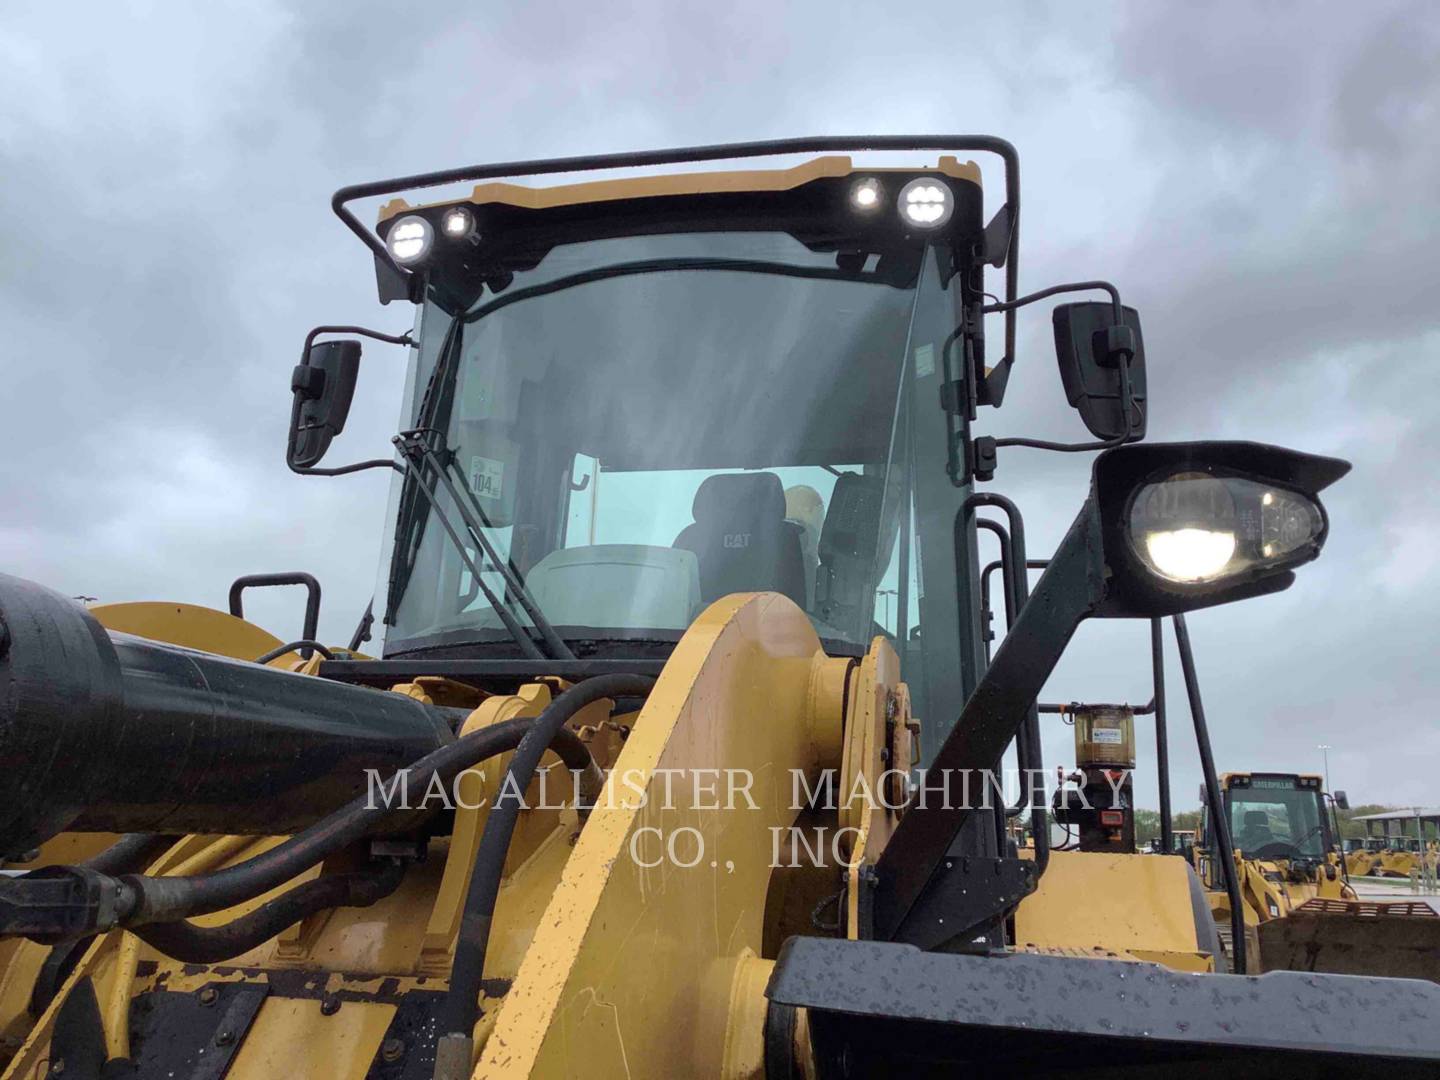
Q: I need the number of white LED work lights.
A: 4